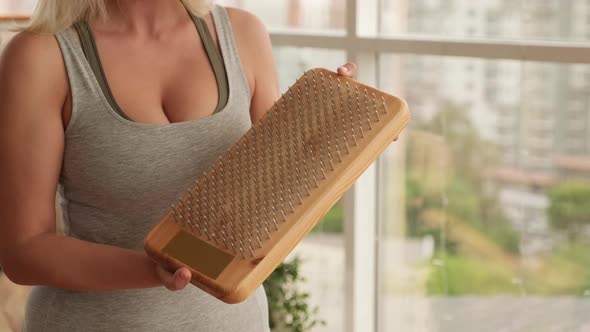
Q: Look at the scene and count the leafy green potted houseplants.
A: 1